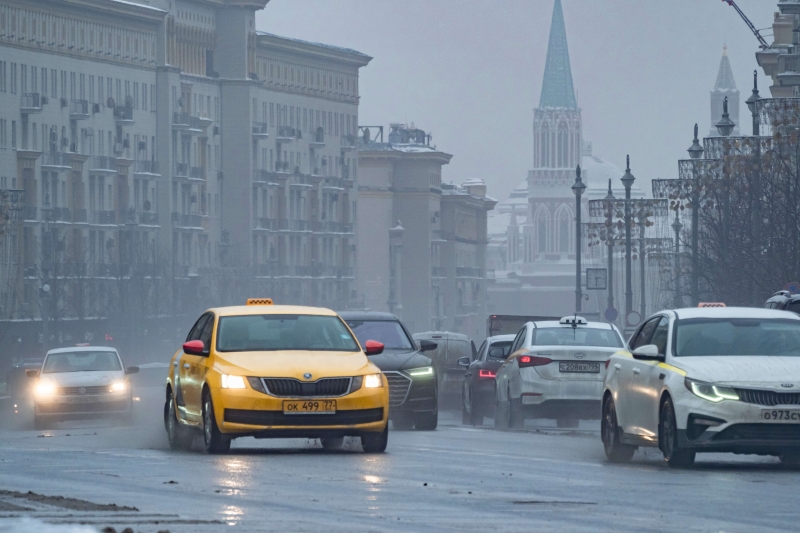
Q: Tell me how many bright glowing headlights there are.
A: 6